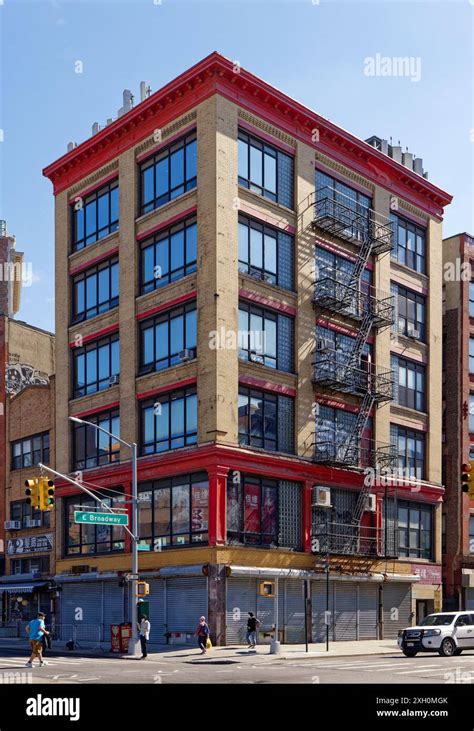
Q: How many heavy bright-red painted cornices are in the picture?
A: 2